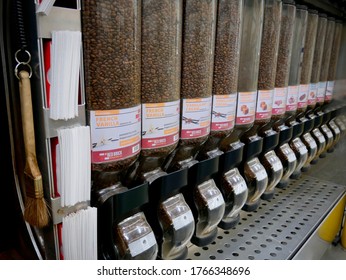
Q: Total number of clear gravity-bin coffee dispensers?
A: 12